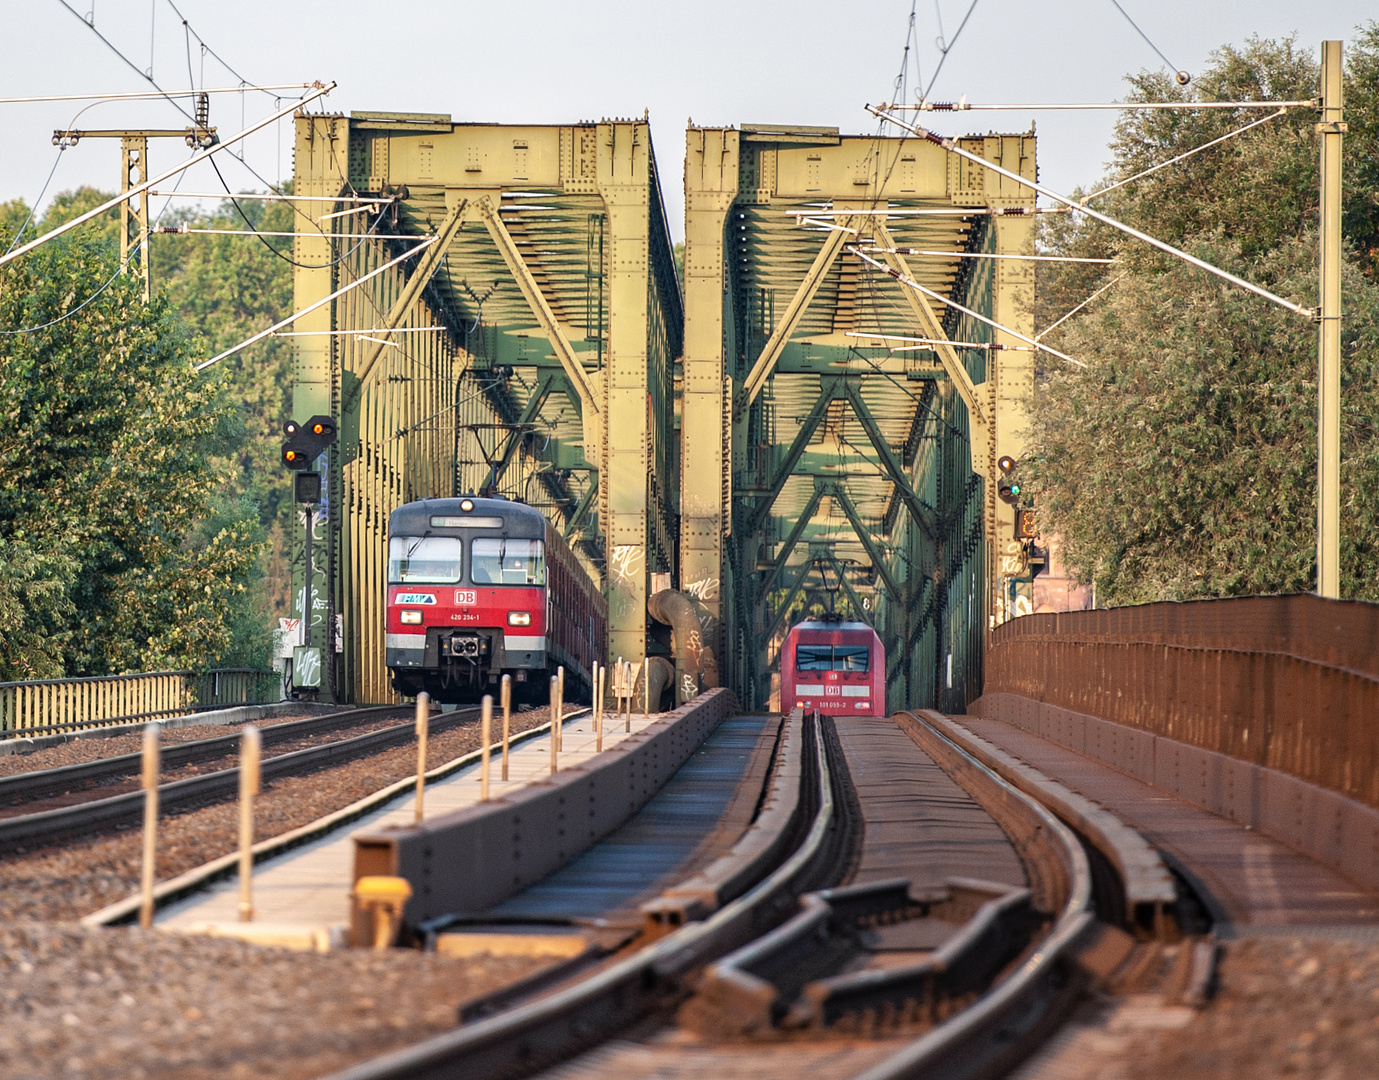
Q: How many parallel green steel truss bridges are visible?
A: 2